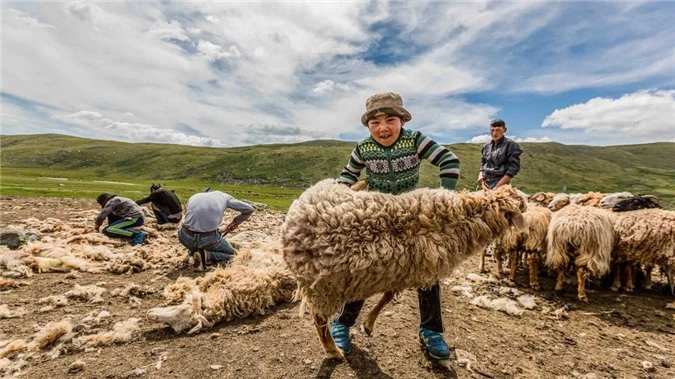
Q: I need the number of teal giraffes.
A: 0